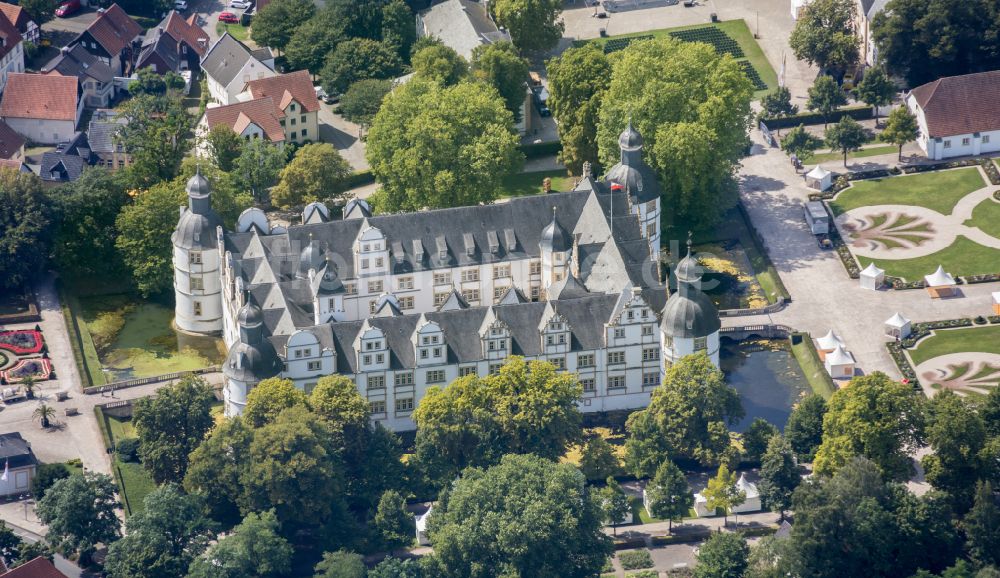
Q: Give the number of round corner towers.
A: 4